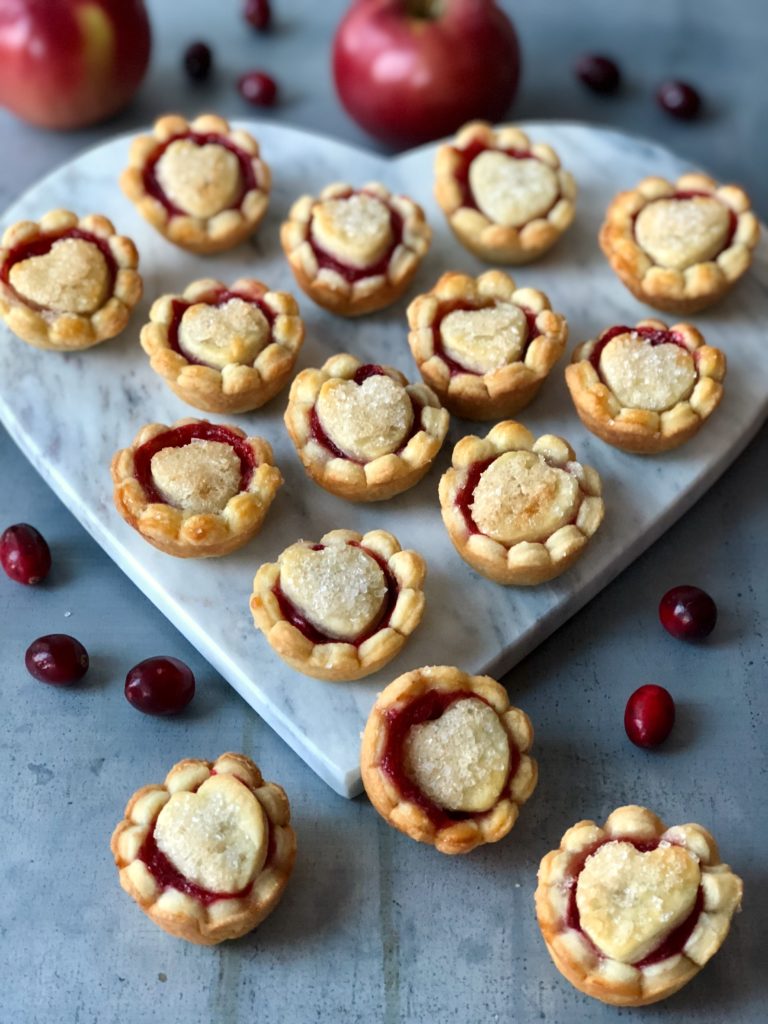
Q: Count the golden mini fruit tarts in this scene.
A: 15